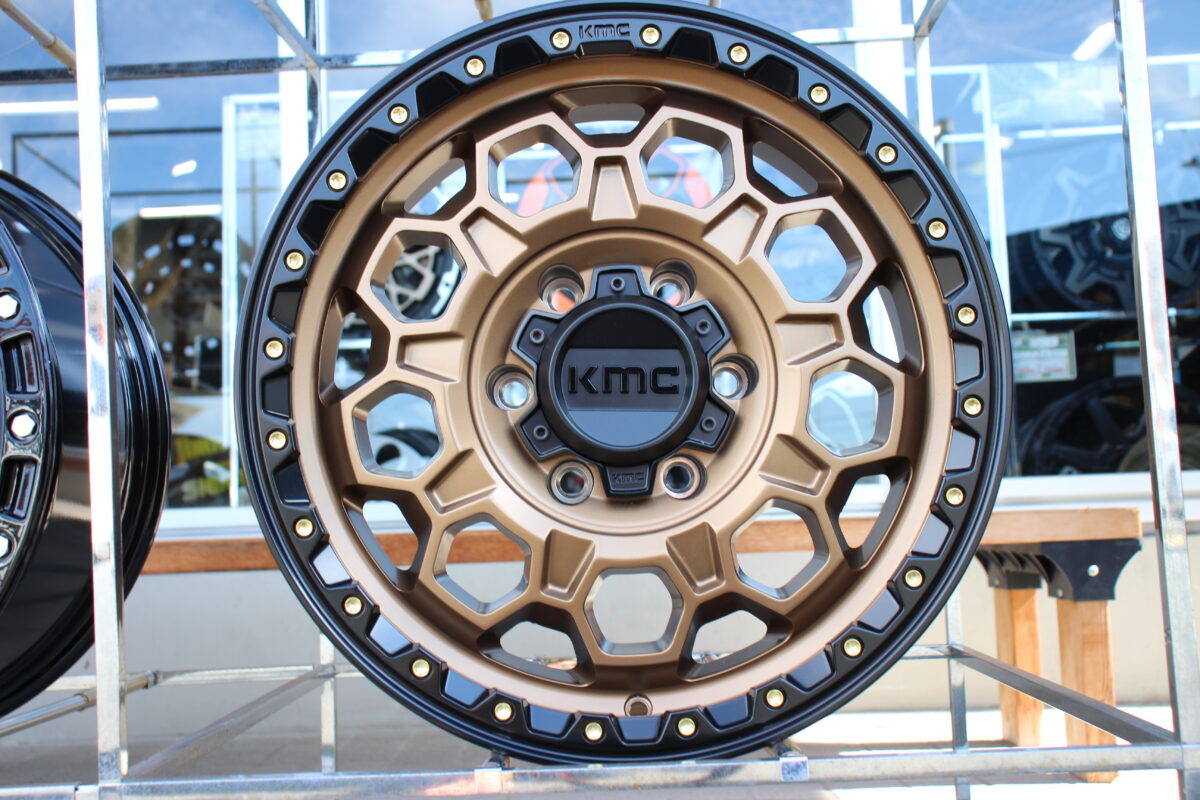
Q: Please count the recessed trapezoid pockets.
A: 9